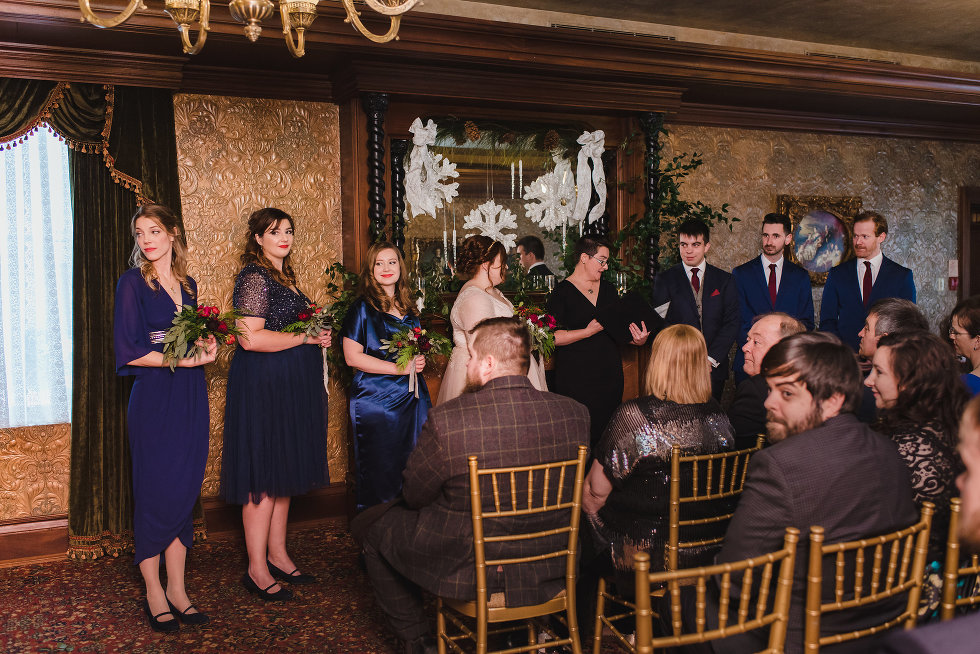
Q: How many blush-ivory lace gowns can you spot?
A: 1